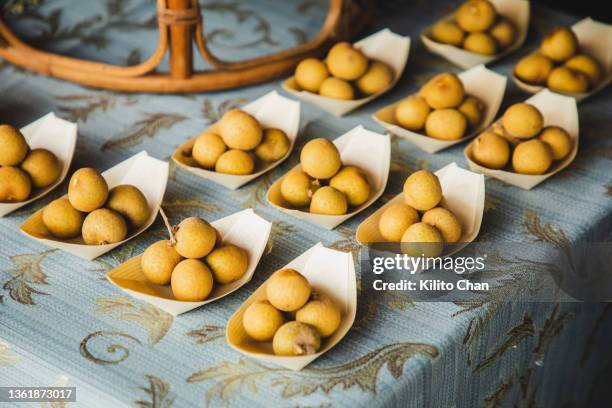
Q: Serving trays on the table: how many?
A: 12